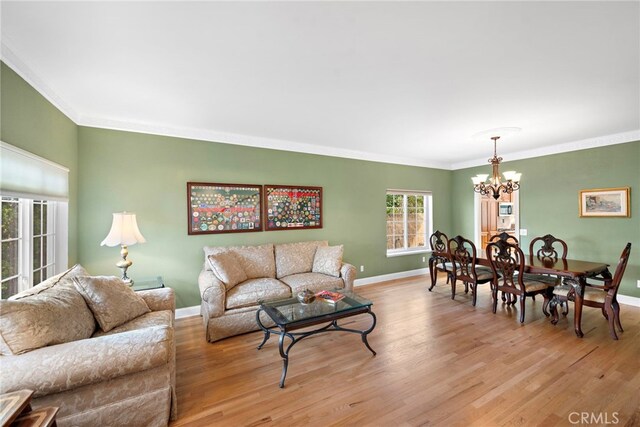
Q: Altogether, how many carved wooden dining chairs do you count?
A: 6